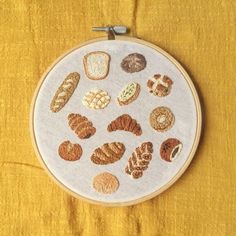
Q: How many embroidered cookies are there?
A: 14